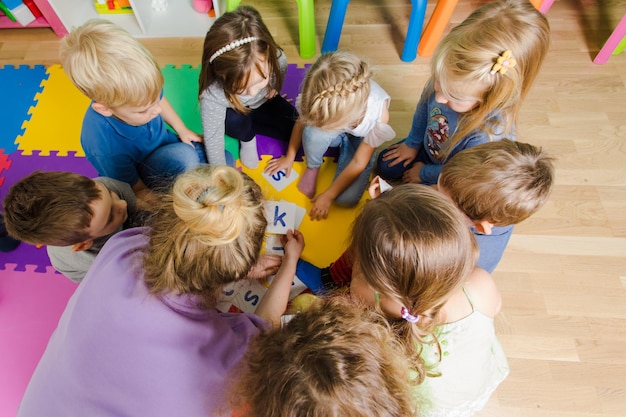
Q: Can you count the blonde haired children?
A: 3